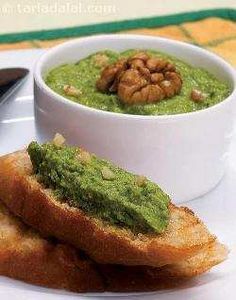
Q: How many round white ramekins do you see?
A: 1